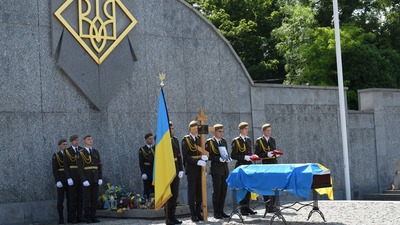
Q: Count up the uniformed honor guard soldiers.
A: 9